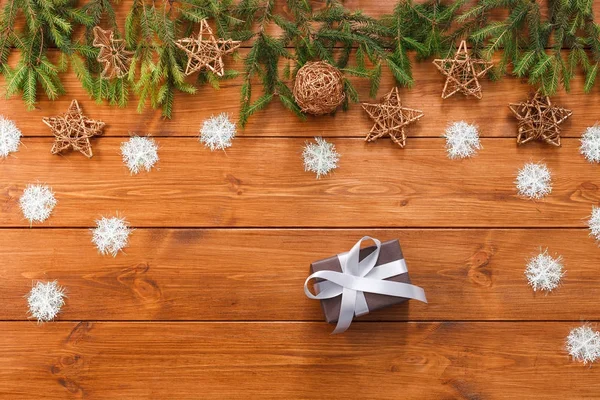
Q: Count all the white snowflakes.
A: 13